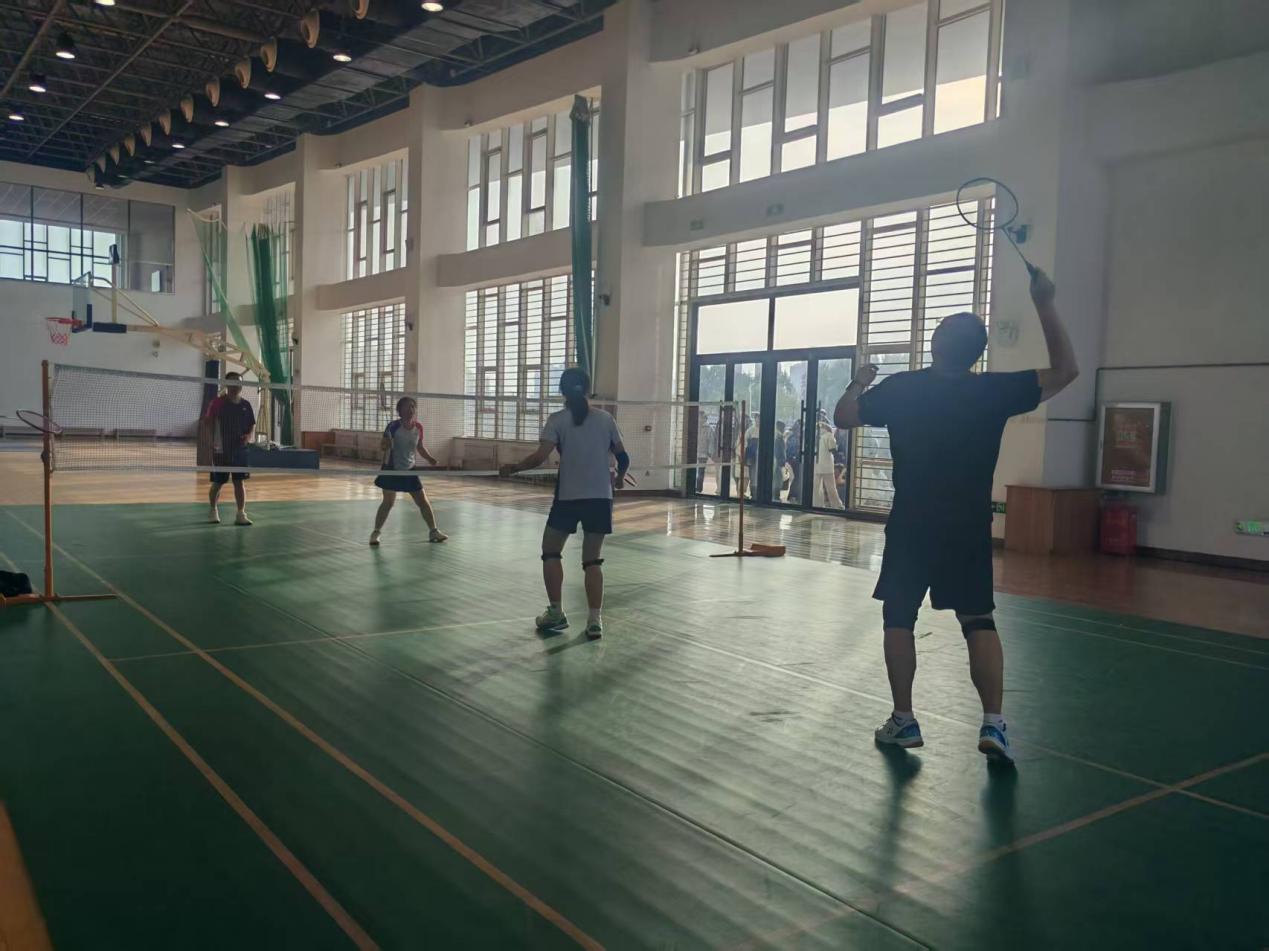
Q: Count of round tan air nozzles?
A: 12